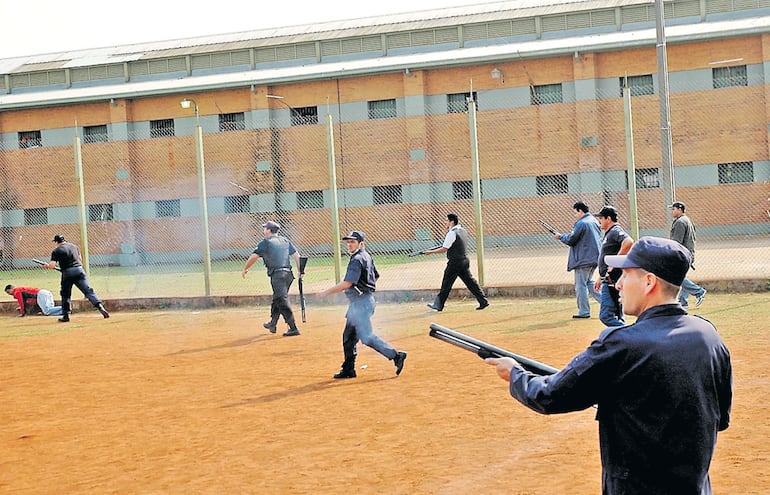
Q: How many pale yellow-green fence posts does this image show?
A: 5